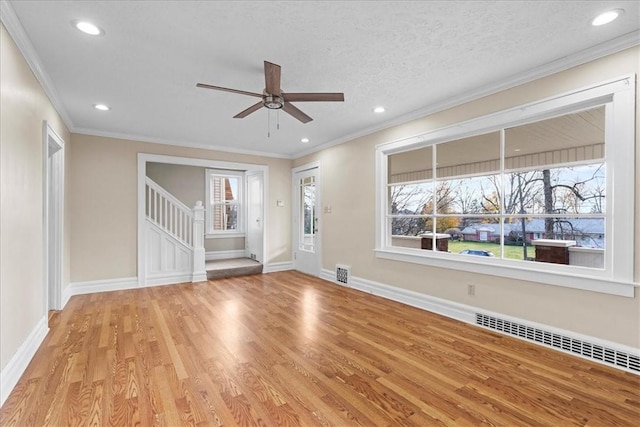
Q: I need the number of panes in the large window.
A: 9